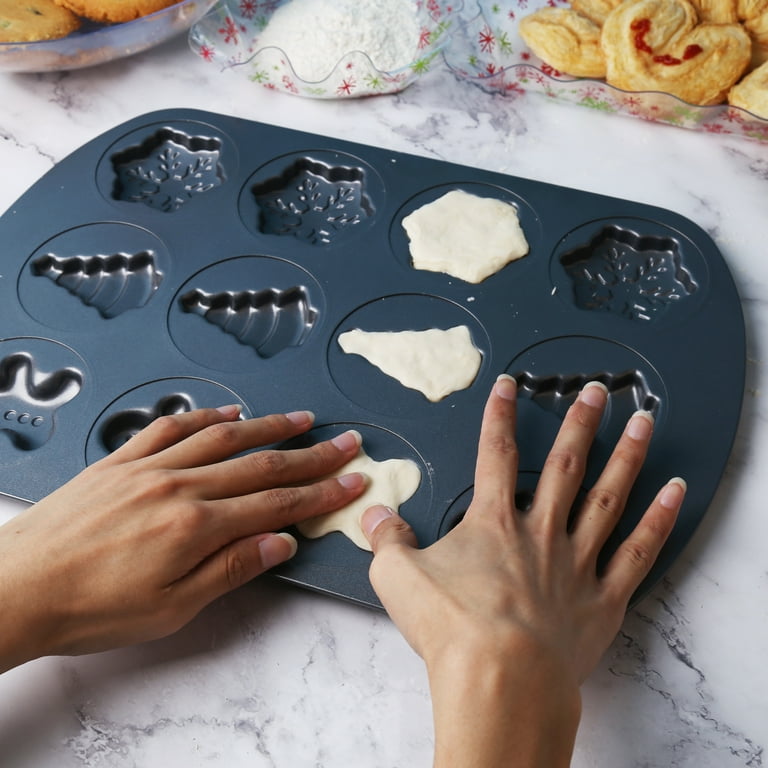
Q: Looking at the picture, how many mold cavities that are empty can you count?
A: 9